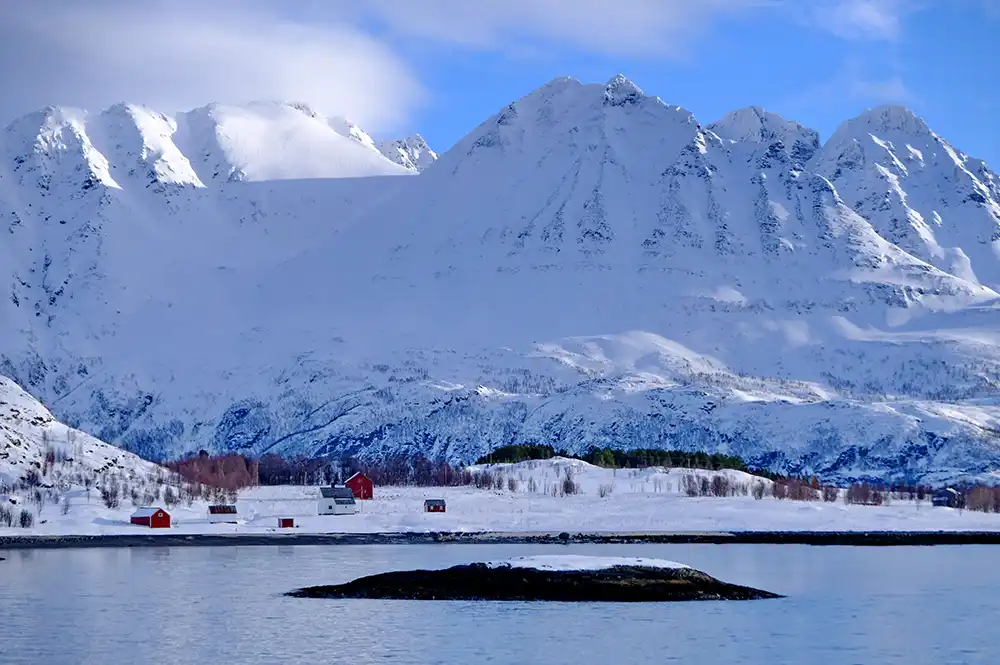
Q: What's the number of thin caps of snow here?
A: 1